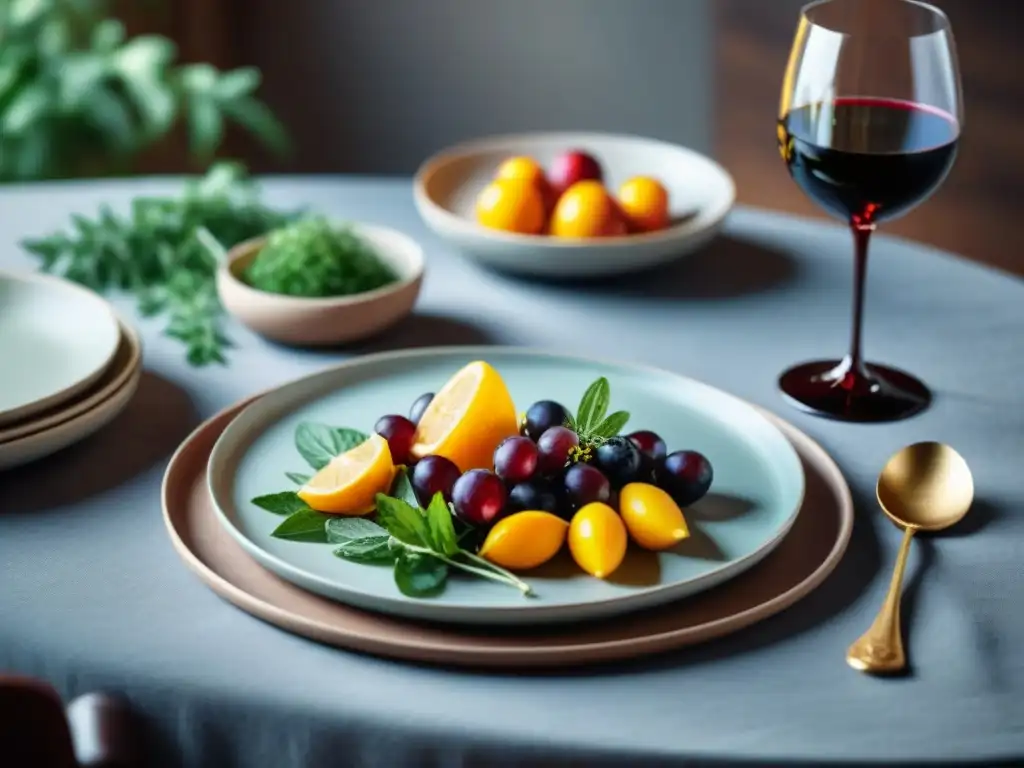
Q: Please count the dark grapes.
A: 12